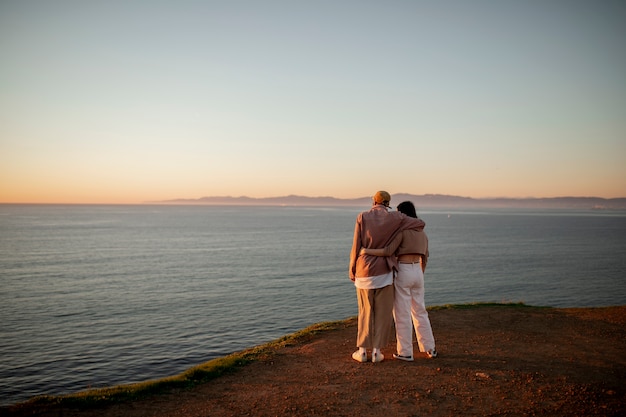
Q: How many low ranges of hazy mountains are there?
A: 1